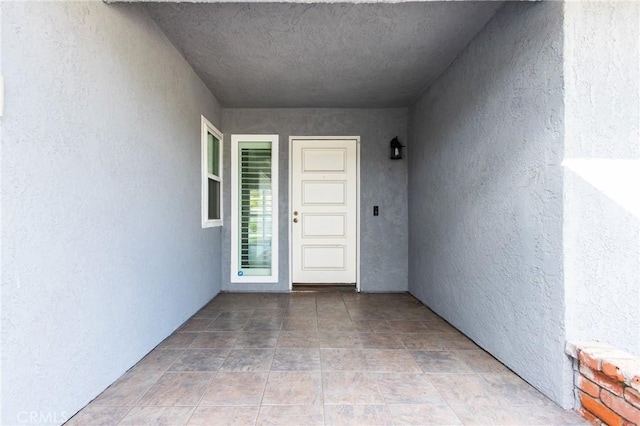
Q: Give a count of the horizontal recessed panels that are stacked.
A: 4